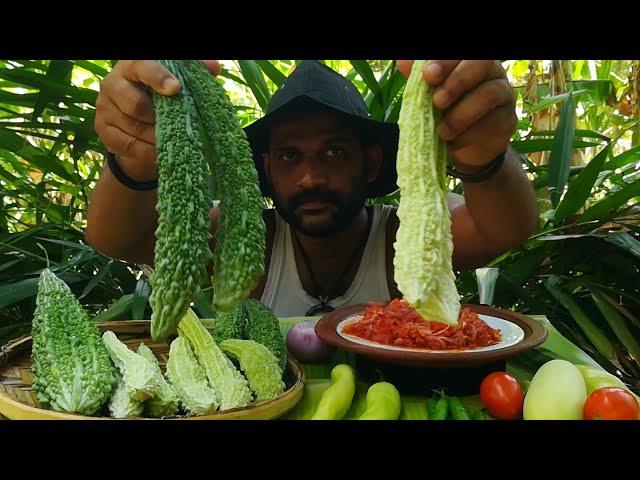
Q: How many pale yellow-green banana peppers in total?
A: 2